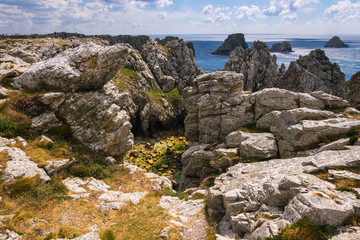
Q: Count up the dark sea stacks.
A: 3